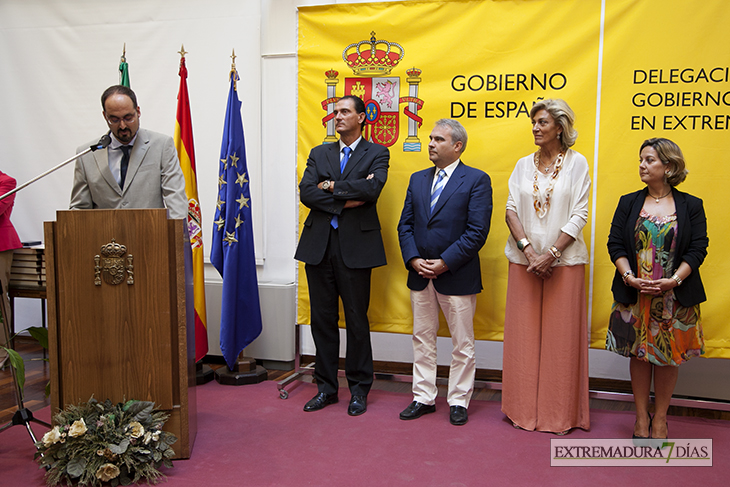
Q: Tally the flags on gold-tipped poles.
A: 3